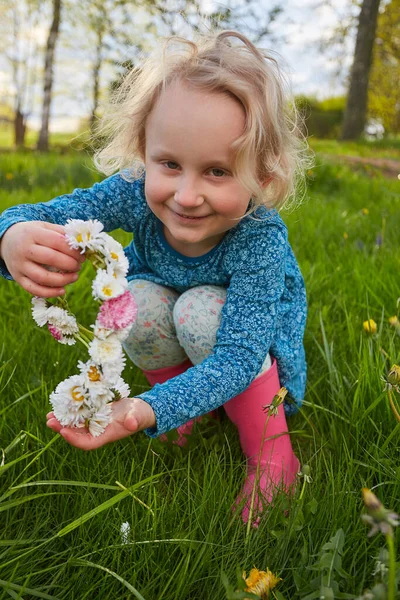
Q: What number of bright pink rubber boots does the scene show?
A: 2